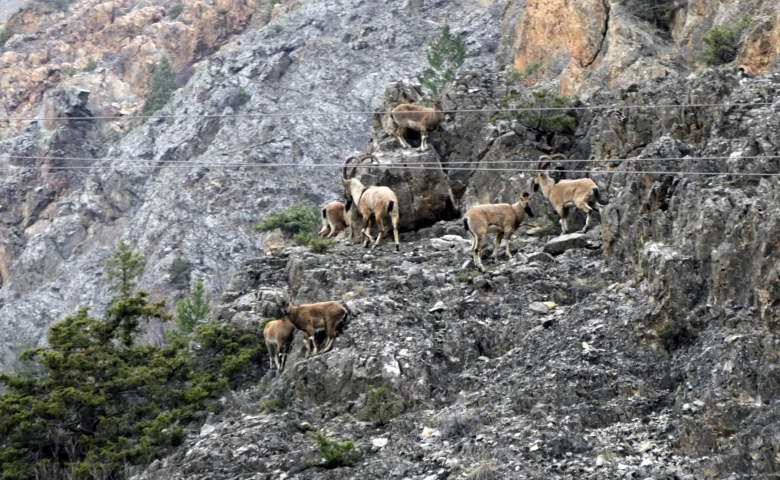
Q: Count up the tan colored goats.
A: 7